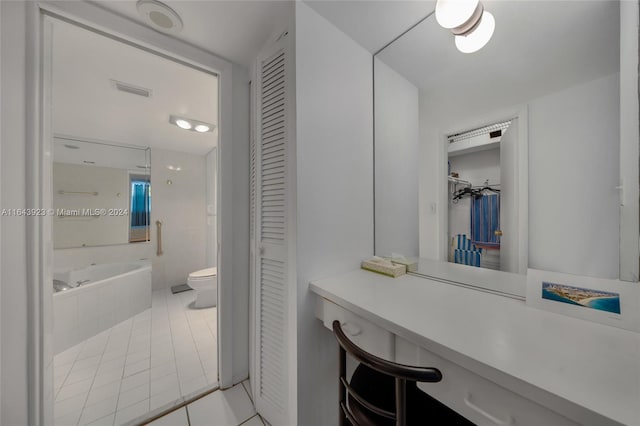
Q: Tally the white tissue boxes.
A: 1